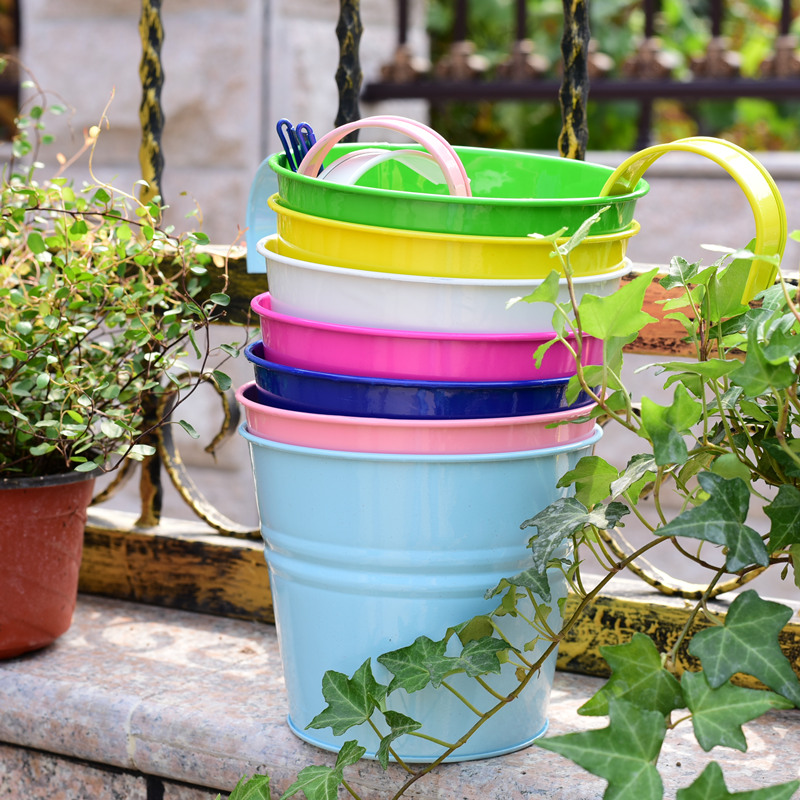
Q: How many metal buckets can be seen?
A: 7